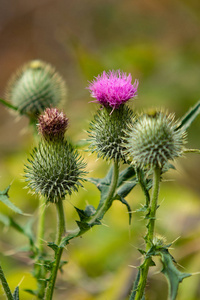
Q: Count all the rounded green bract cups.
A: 4